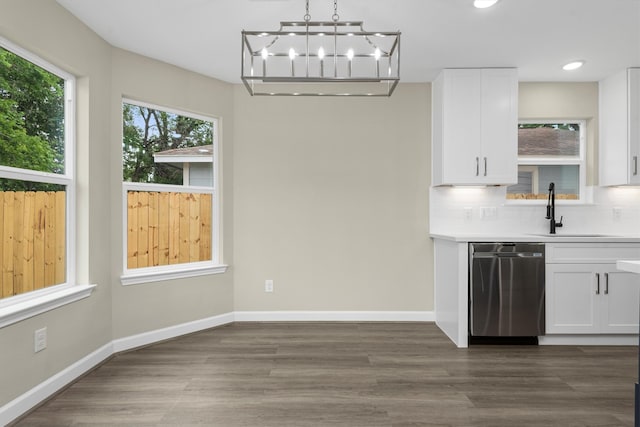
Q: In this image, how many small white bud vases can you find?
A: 0